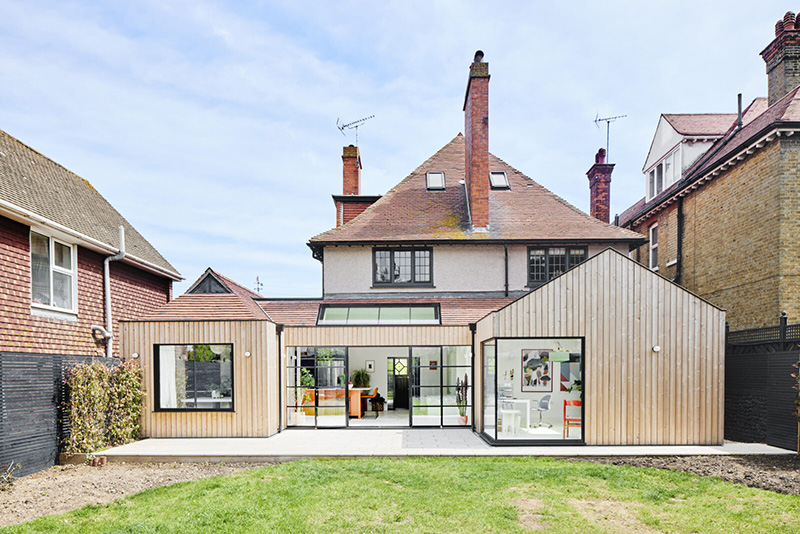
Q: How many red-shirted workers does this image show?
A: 0